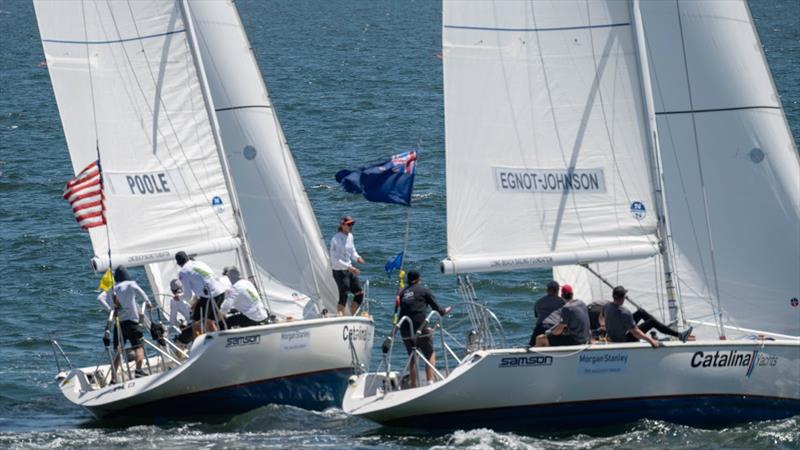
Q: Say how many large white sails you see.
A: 4